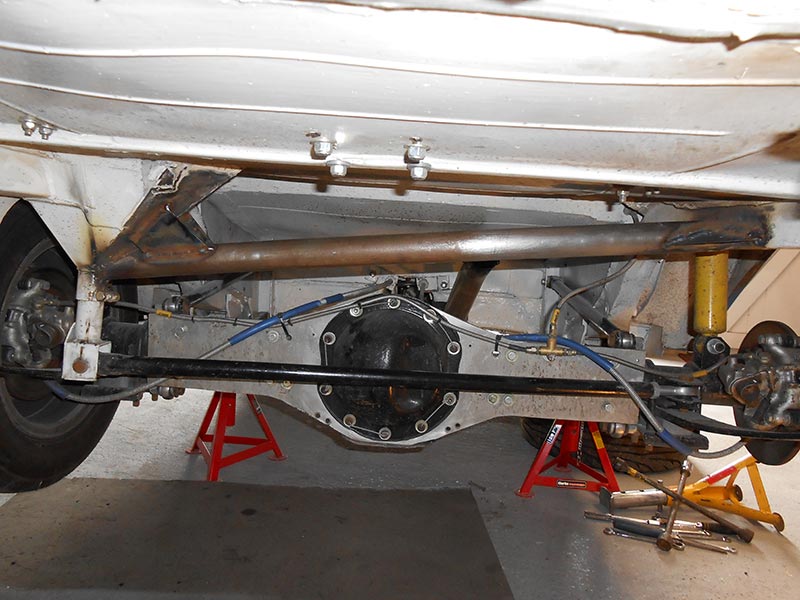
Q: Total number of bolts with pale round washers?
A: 10